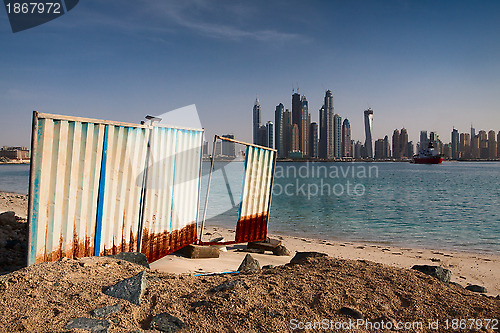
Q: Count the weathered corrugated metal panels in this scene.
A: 3